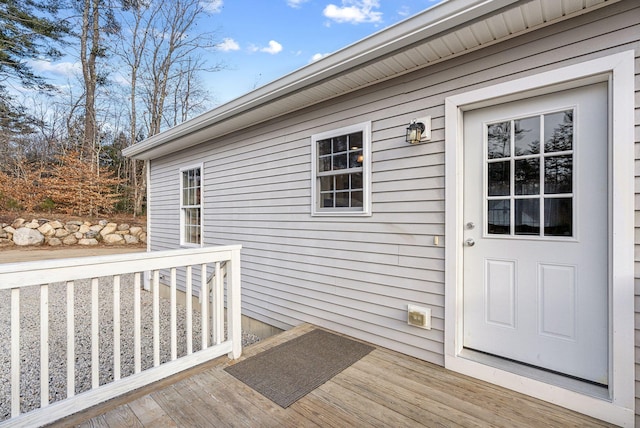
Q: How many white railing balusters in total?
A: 11